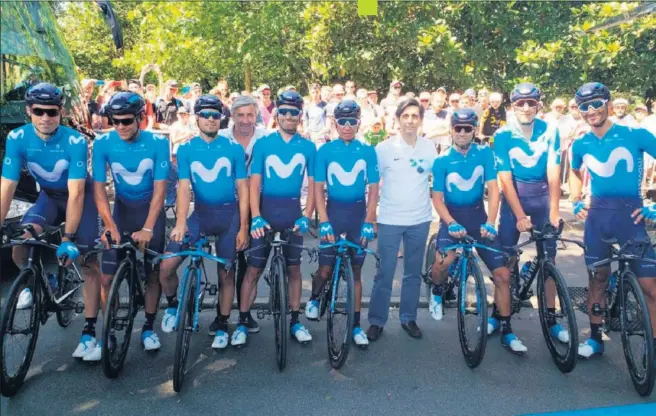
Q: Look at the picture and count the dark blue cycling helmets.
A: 8